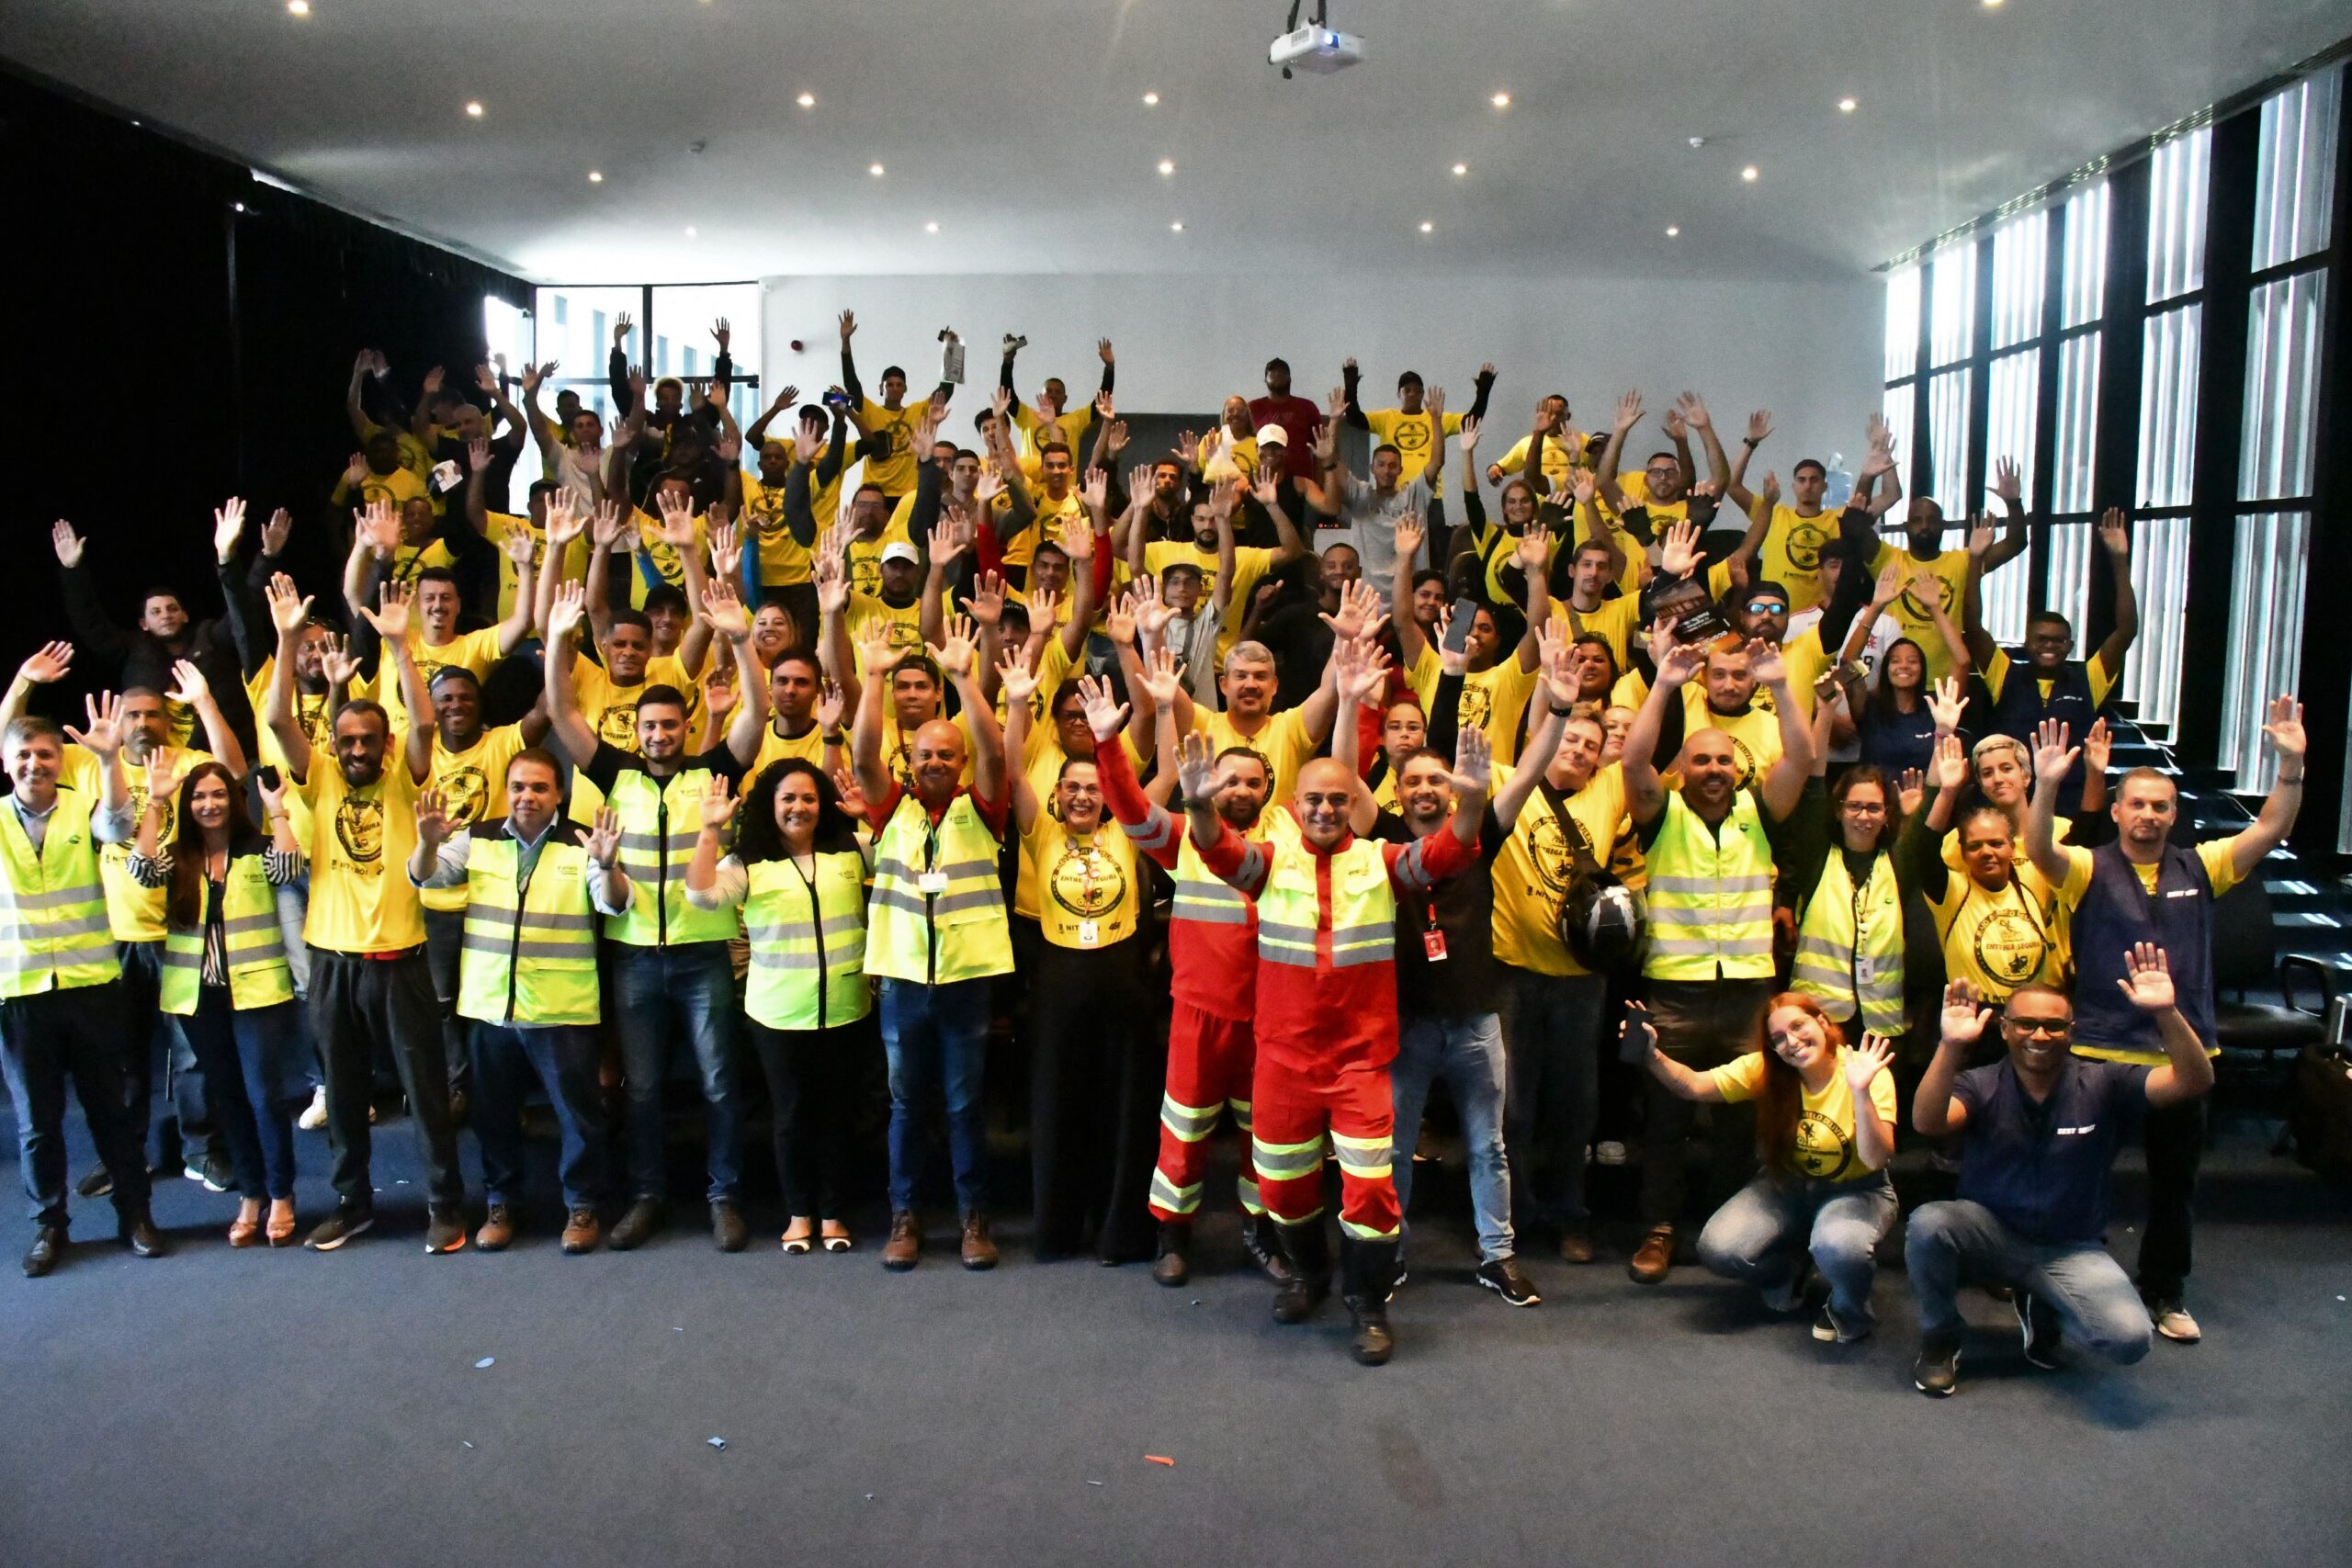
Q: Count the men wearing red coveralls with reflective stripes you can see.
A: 2